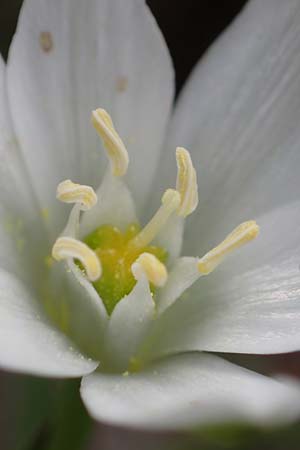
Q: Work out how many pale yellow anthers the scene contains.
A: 6